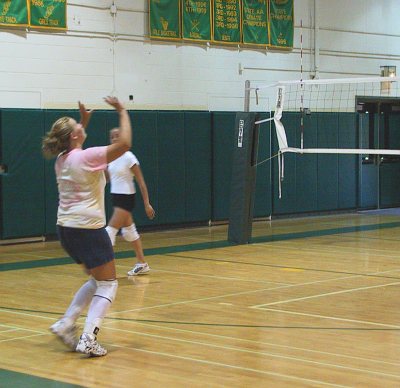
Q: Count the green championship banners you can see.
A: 7